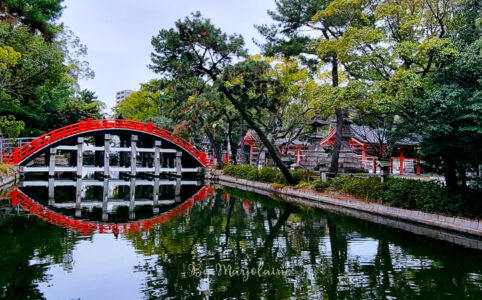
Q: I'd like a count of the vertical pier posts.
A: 6